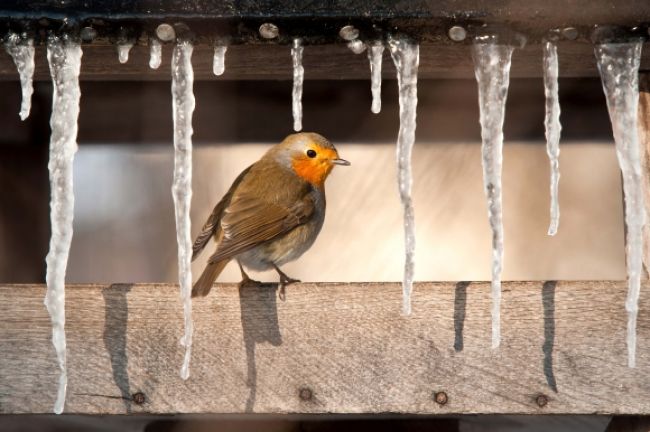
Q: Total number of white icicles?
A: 12